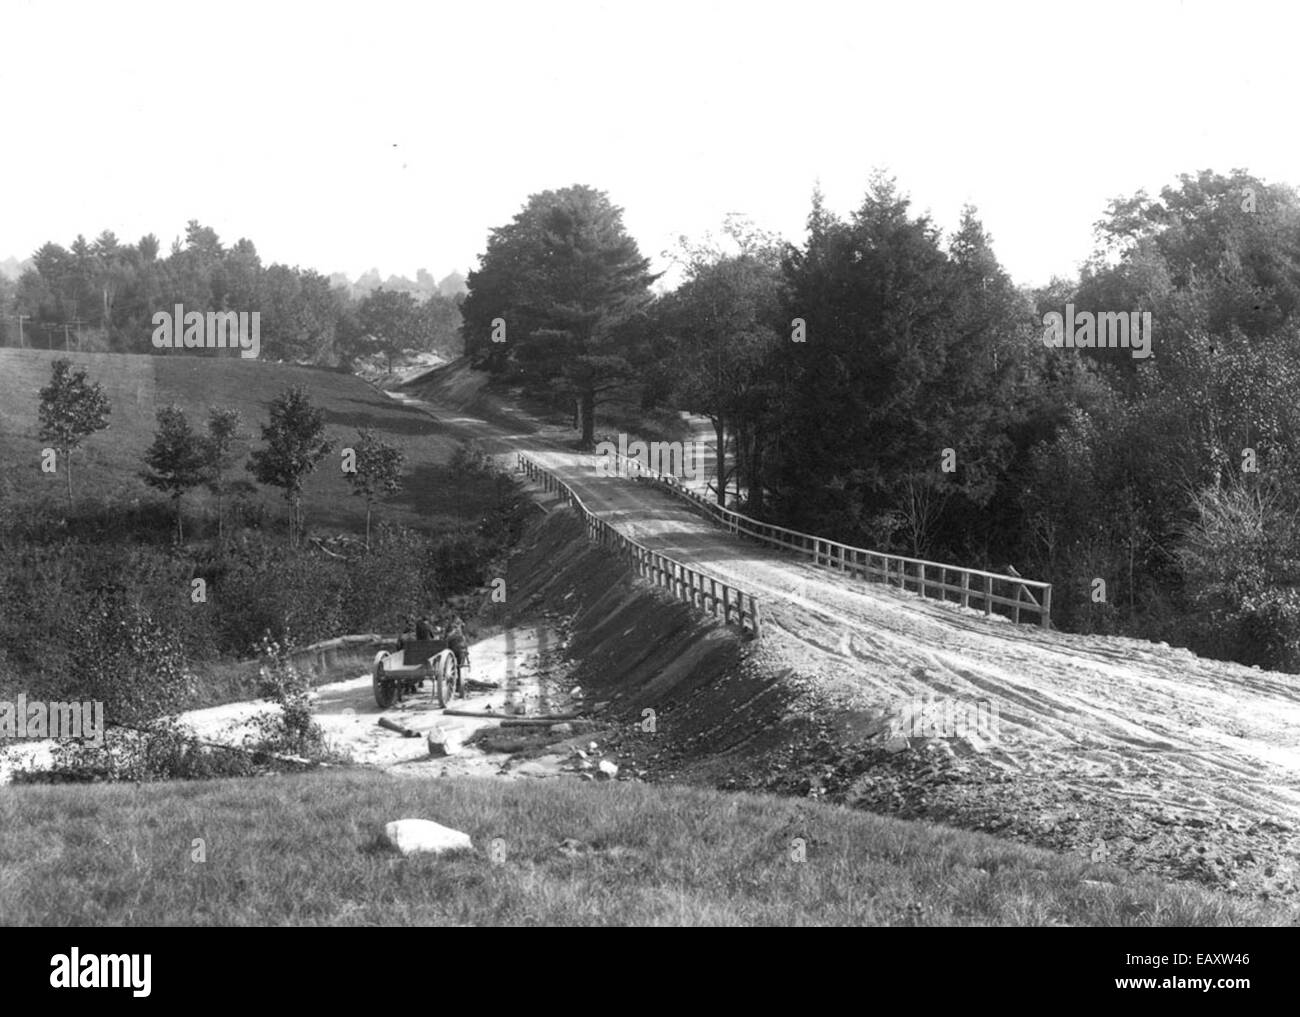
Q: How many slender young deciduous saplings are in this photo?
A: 5